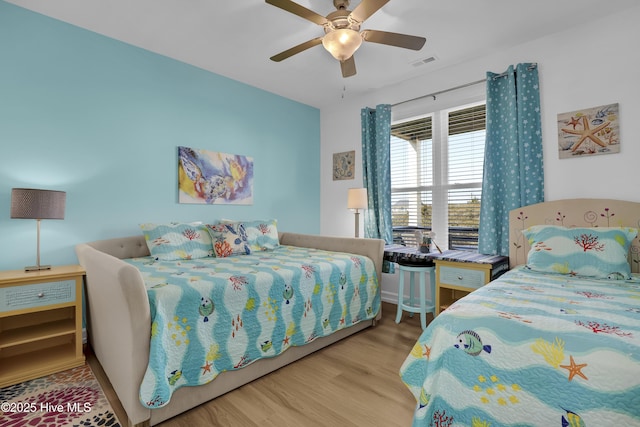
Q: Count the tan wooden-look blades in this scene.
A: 5